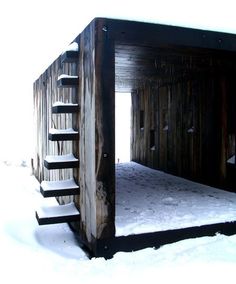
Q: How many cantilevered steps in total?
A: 7